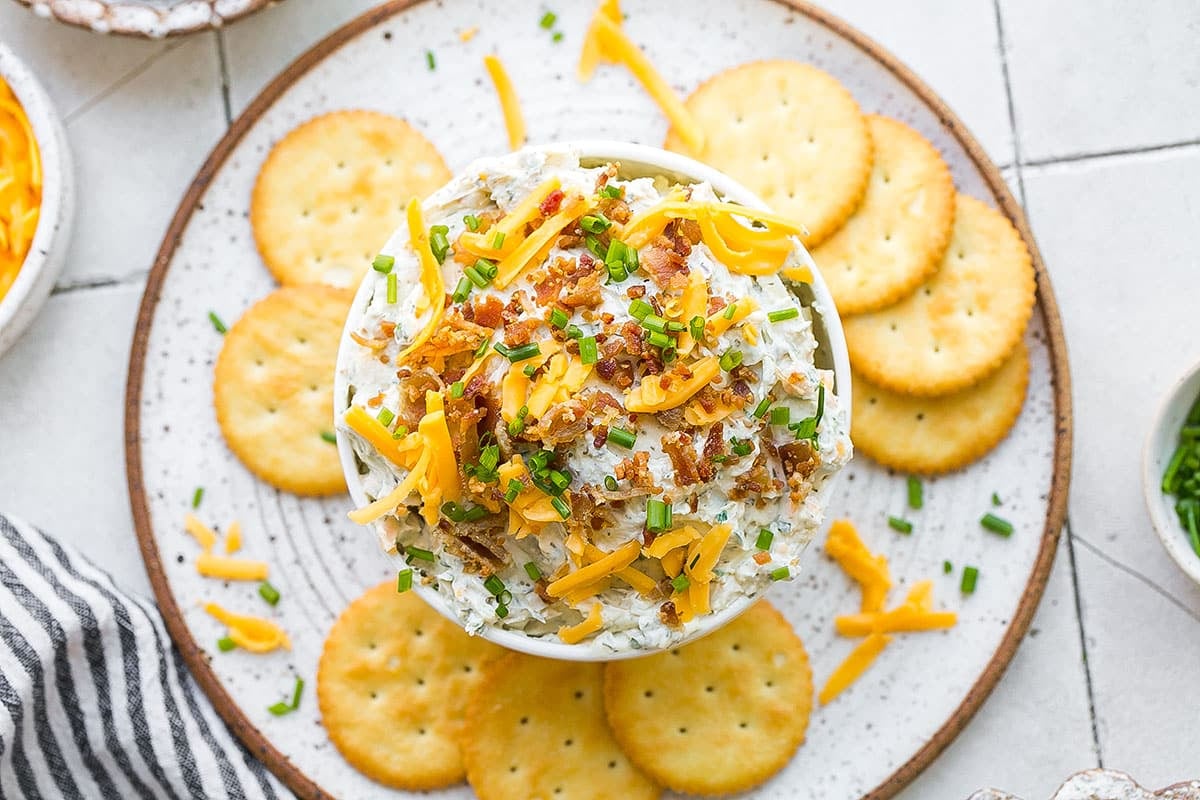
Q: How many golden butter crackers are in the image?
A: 9